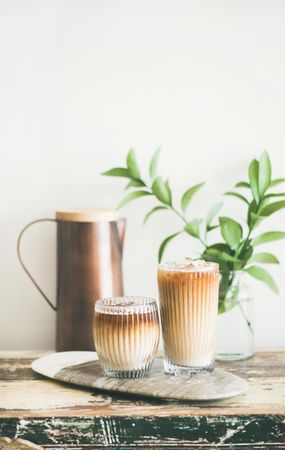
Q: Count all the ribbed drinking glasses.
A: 2